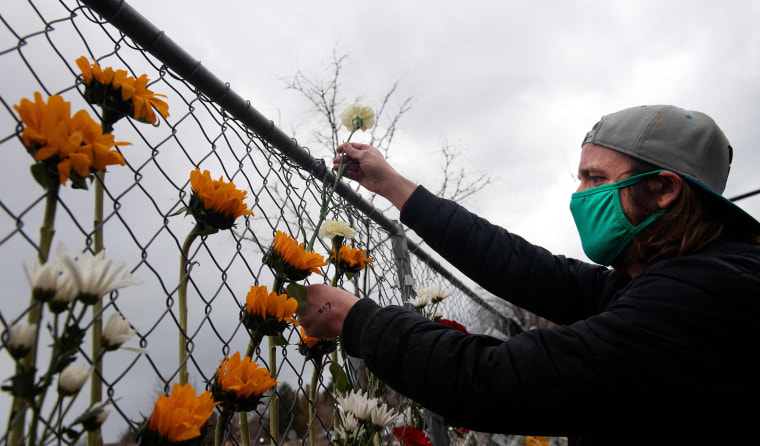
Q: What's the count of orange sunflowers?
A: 9